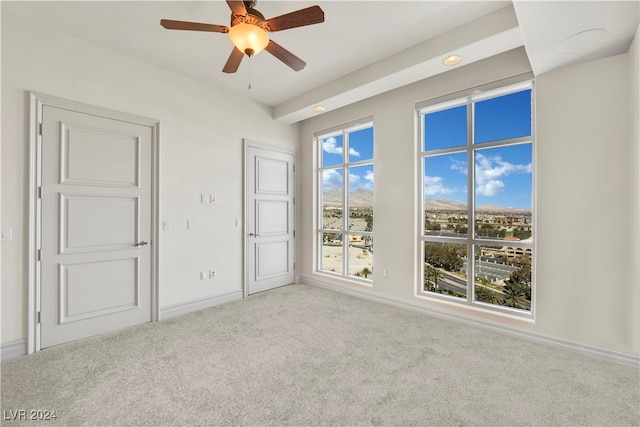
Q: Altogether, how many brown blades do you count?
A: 5